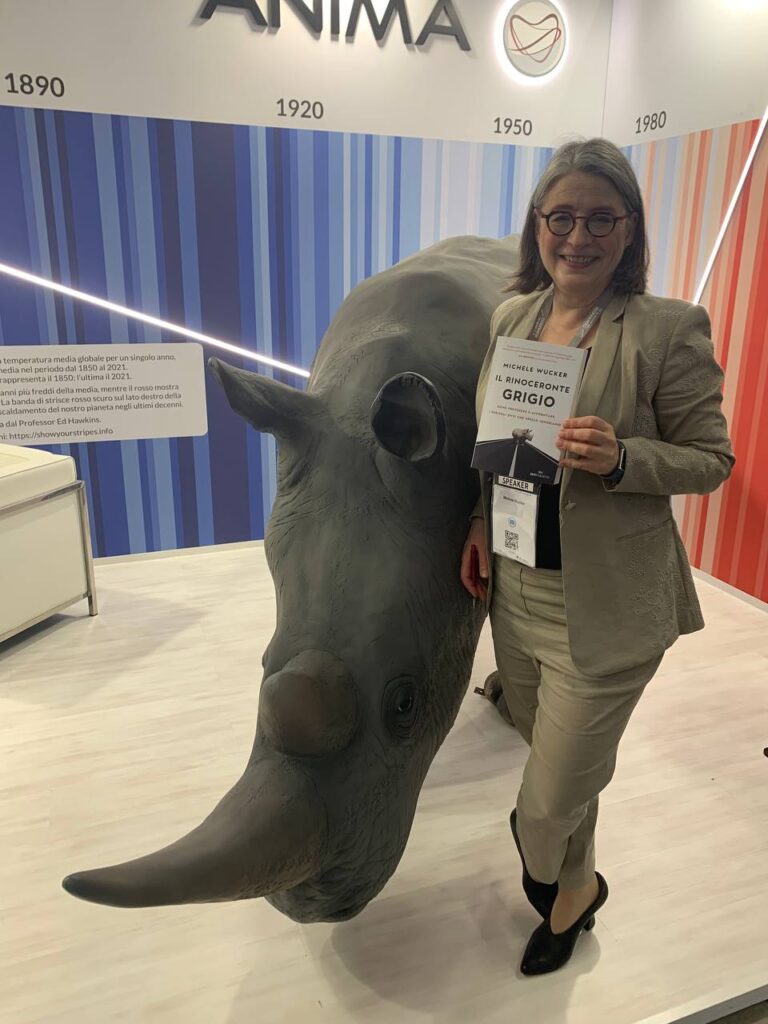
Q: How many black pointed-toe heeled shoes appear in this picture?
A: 2